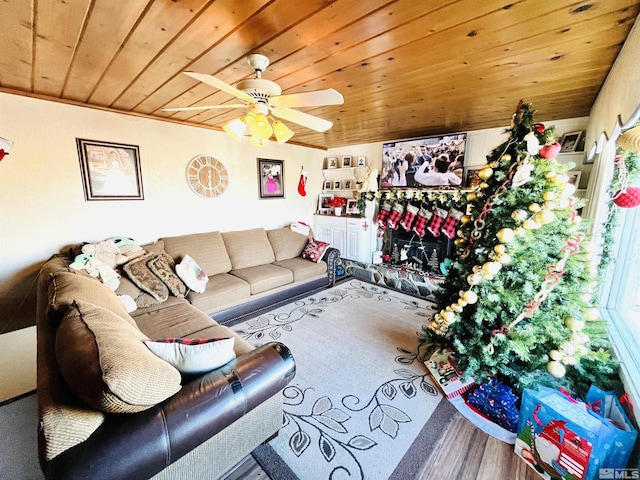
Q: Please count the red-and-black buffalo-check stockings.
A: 6